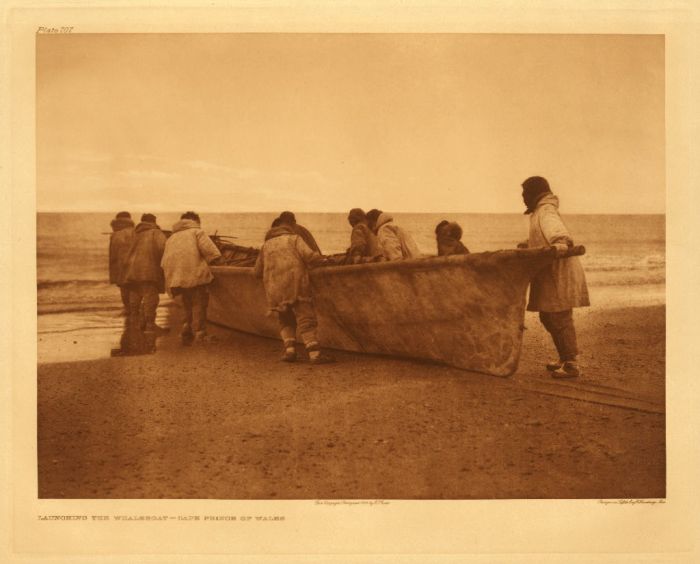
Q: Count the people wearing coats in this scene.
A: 9